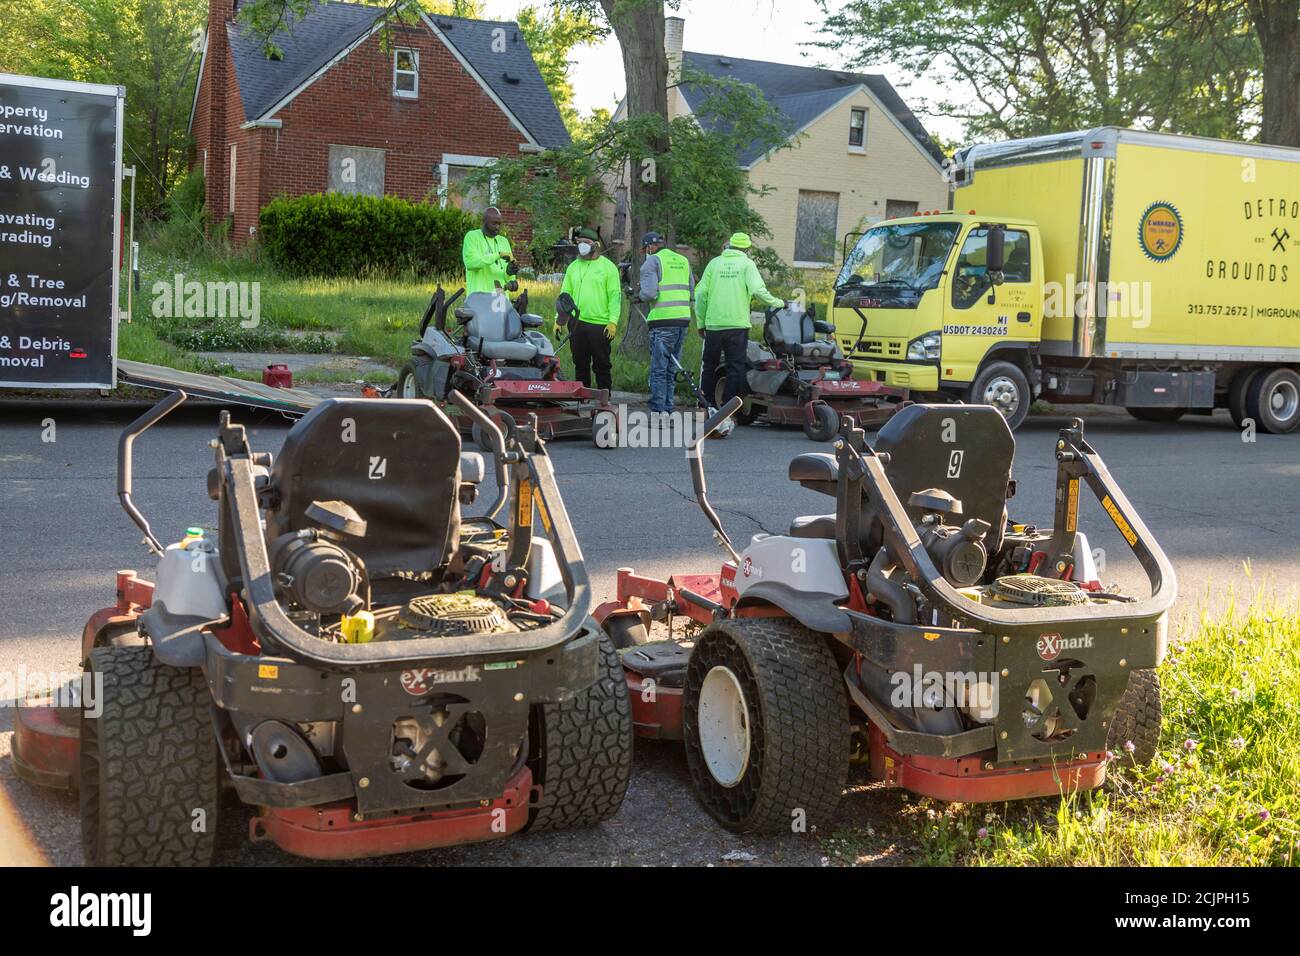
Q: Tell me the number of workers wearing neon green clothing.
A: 4